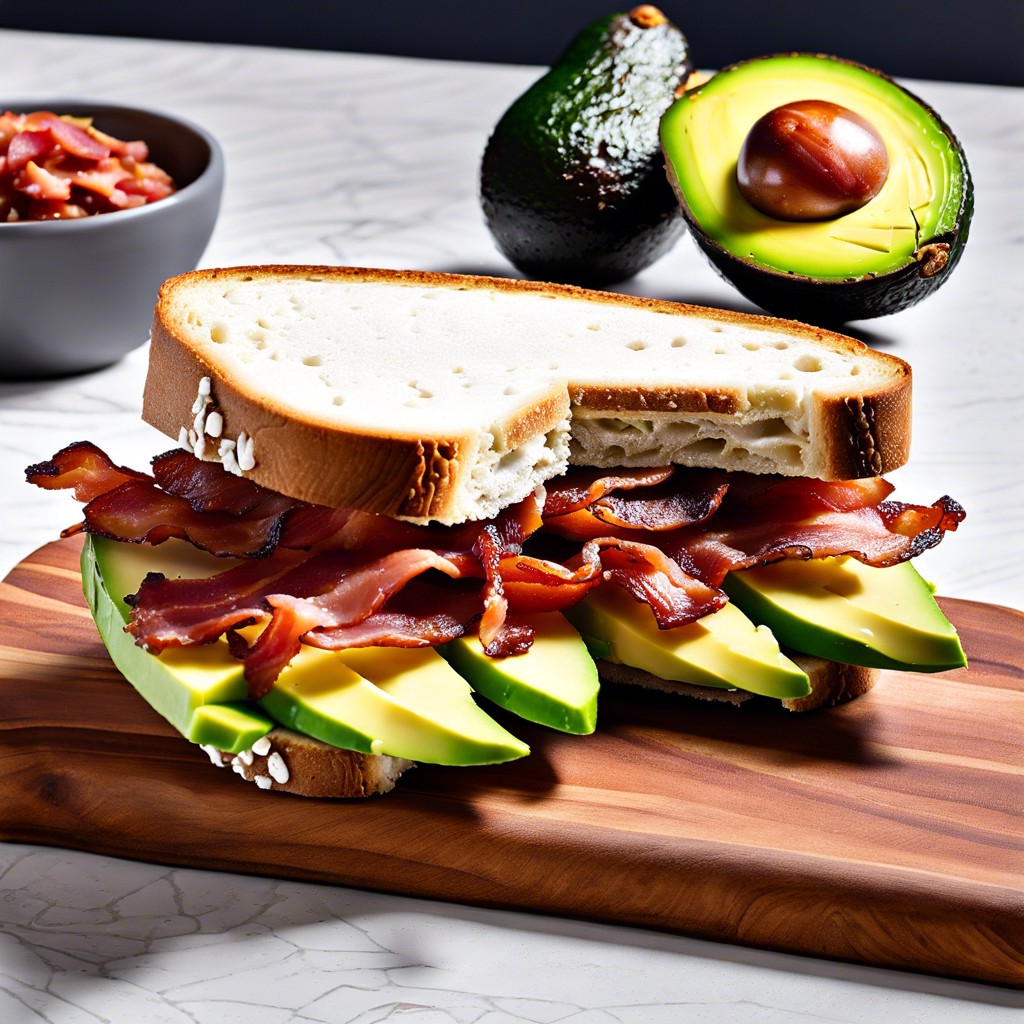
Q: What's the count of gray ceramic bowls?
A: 1